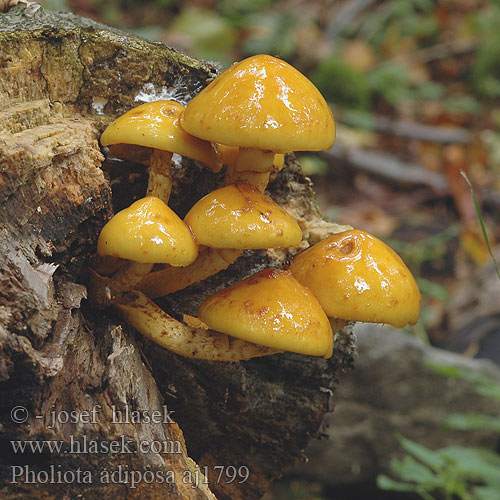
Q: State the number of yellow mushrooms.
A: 6